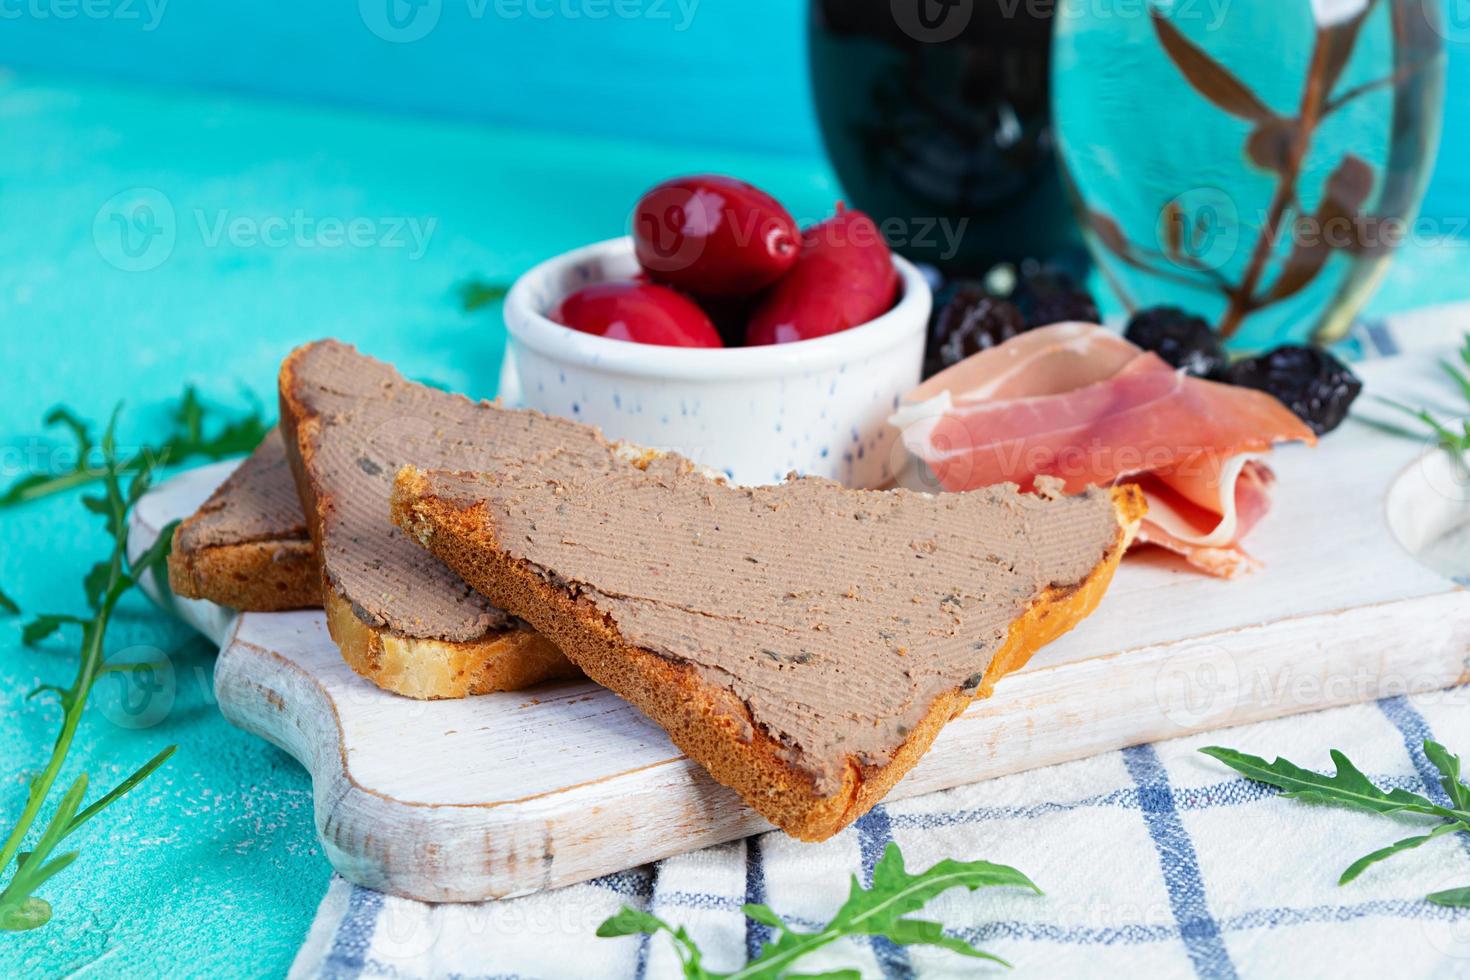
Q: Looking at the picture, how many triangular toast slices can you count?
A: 3